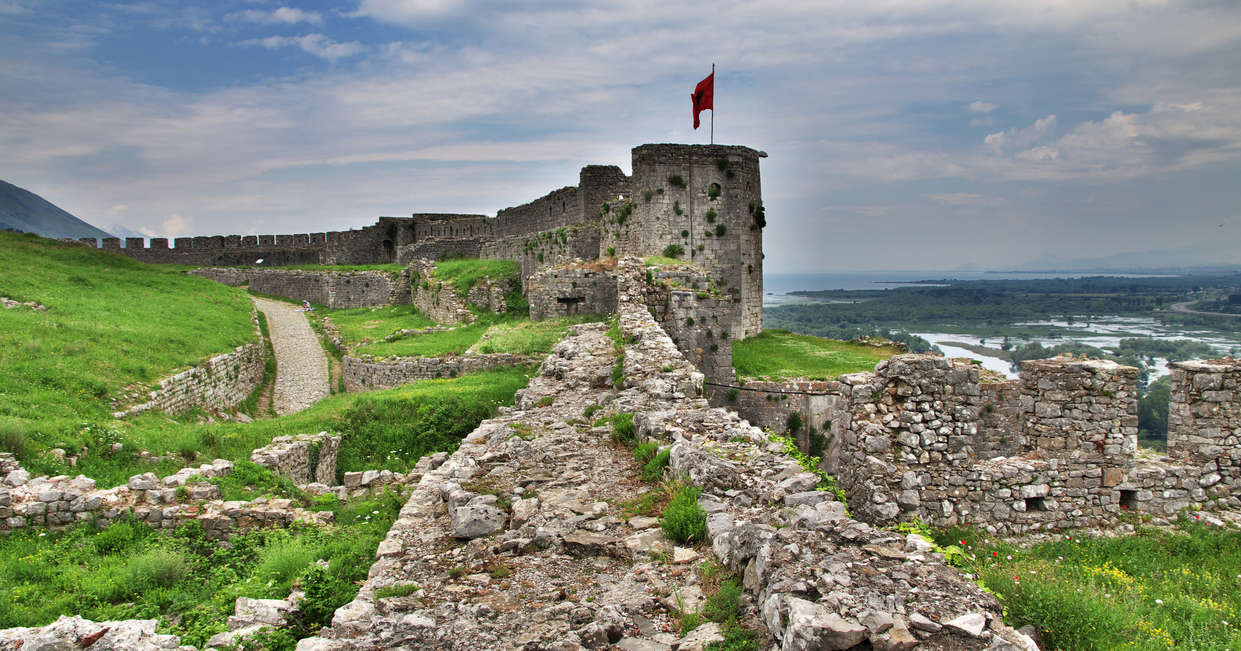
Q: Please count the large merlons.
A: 3